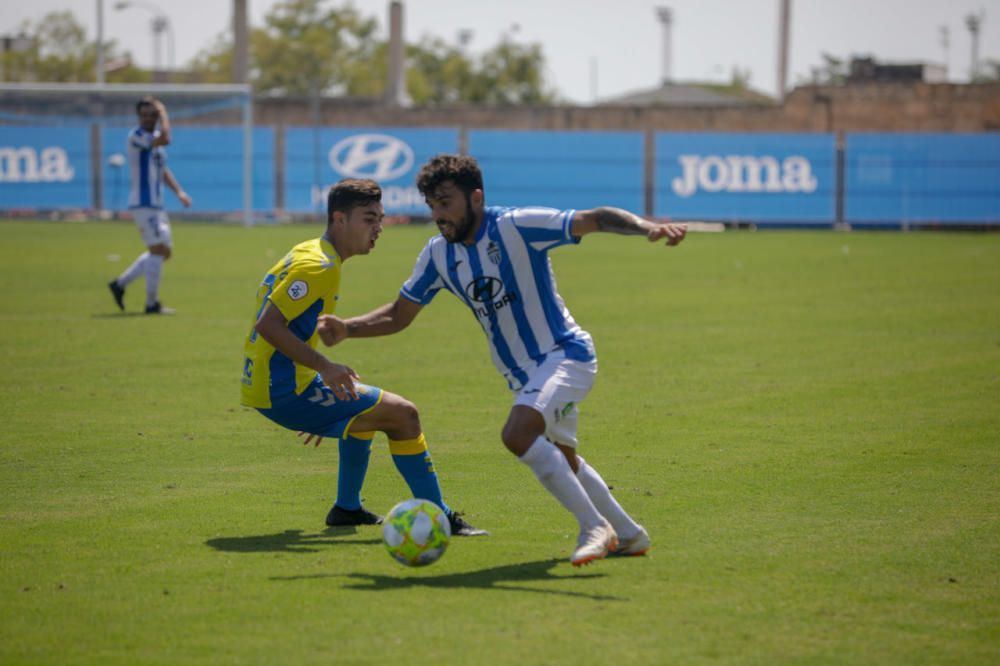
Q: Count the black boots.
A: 4